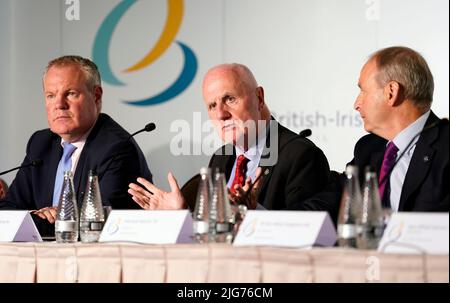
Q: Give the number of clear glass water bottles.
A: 6